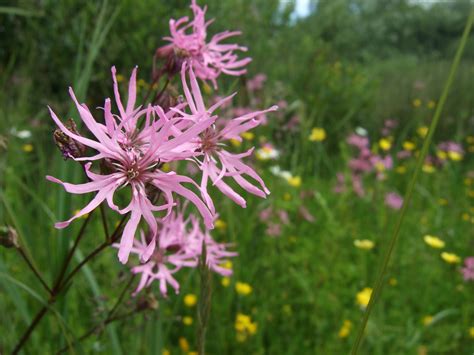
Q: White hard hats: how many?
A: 0